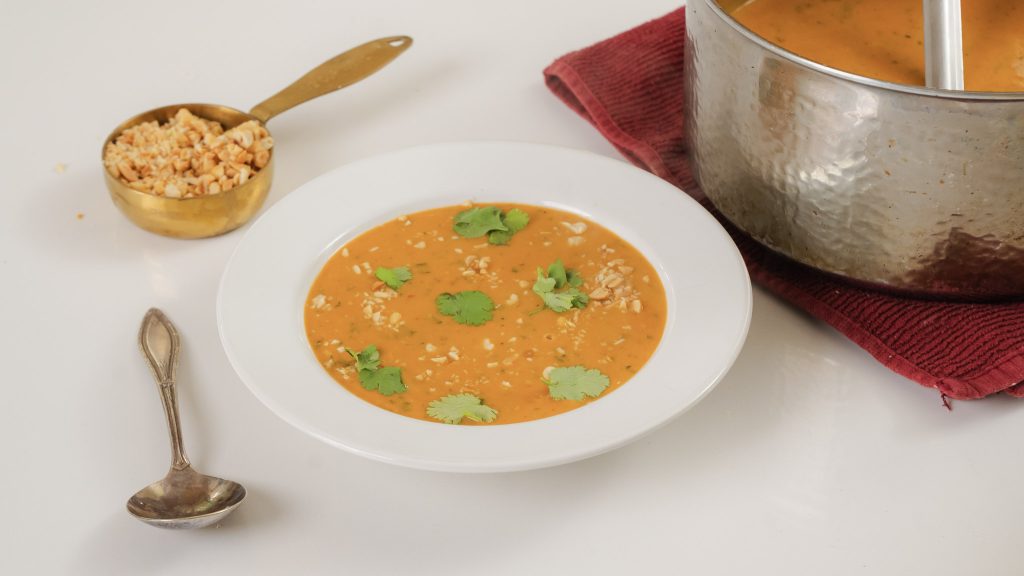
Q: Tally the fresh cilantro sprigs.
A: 7